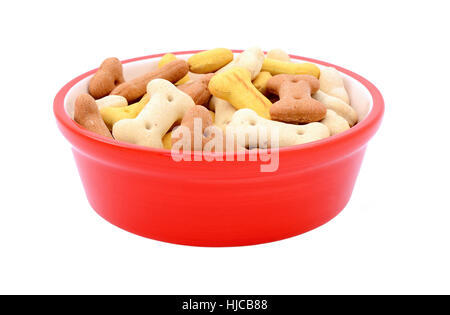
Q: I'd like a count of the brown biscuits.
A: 6